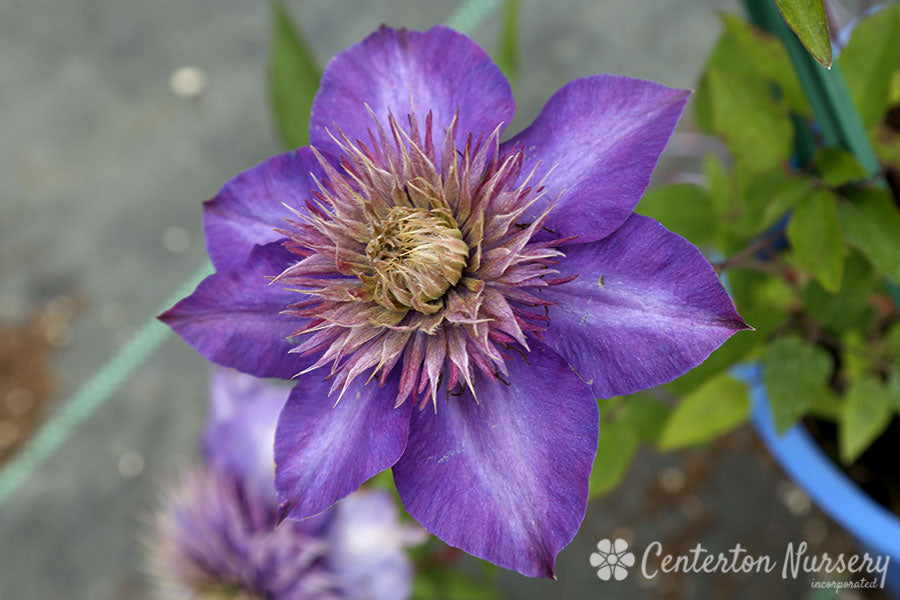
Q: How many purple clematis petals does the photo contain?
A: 7